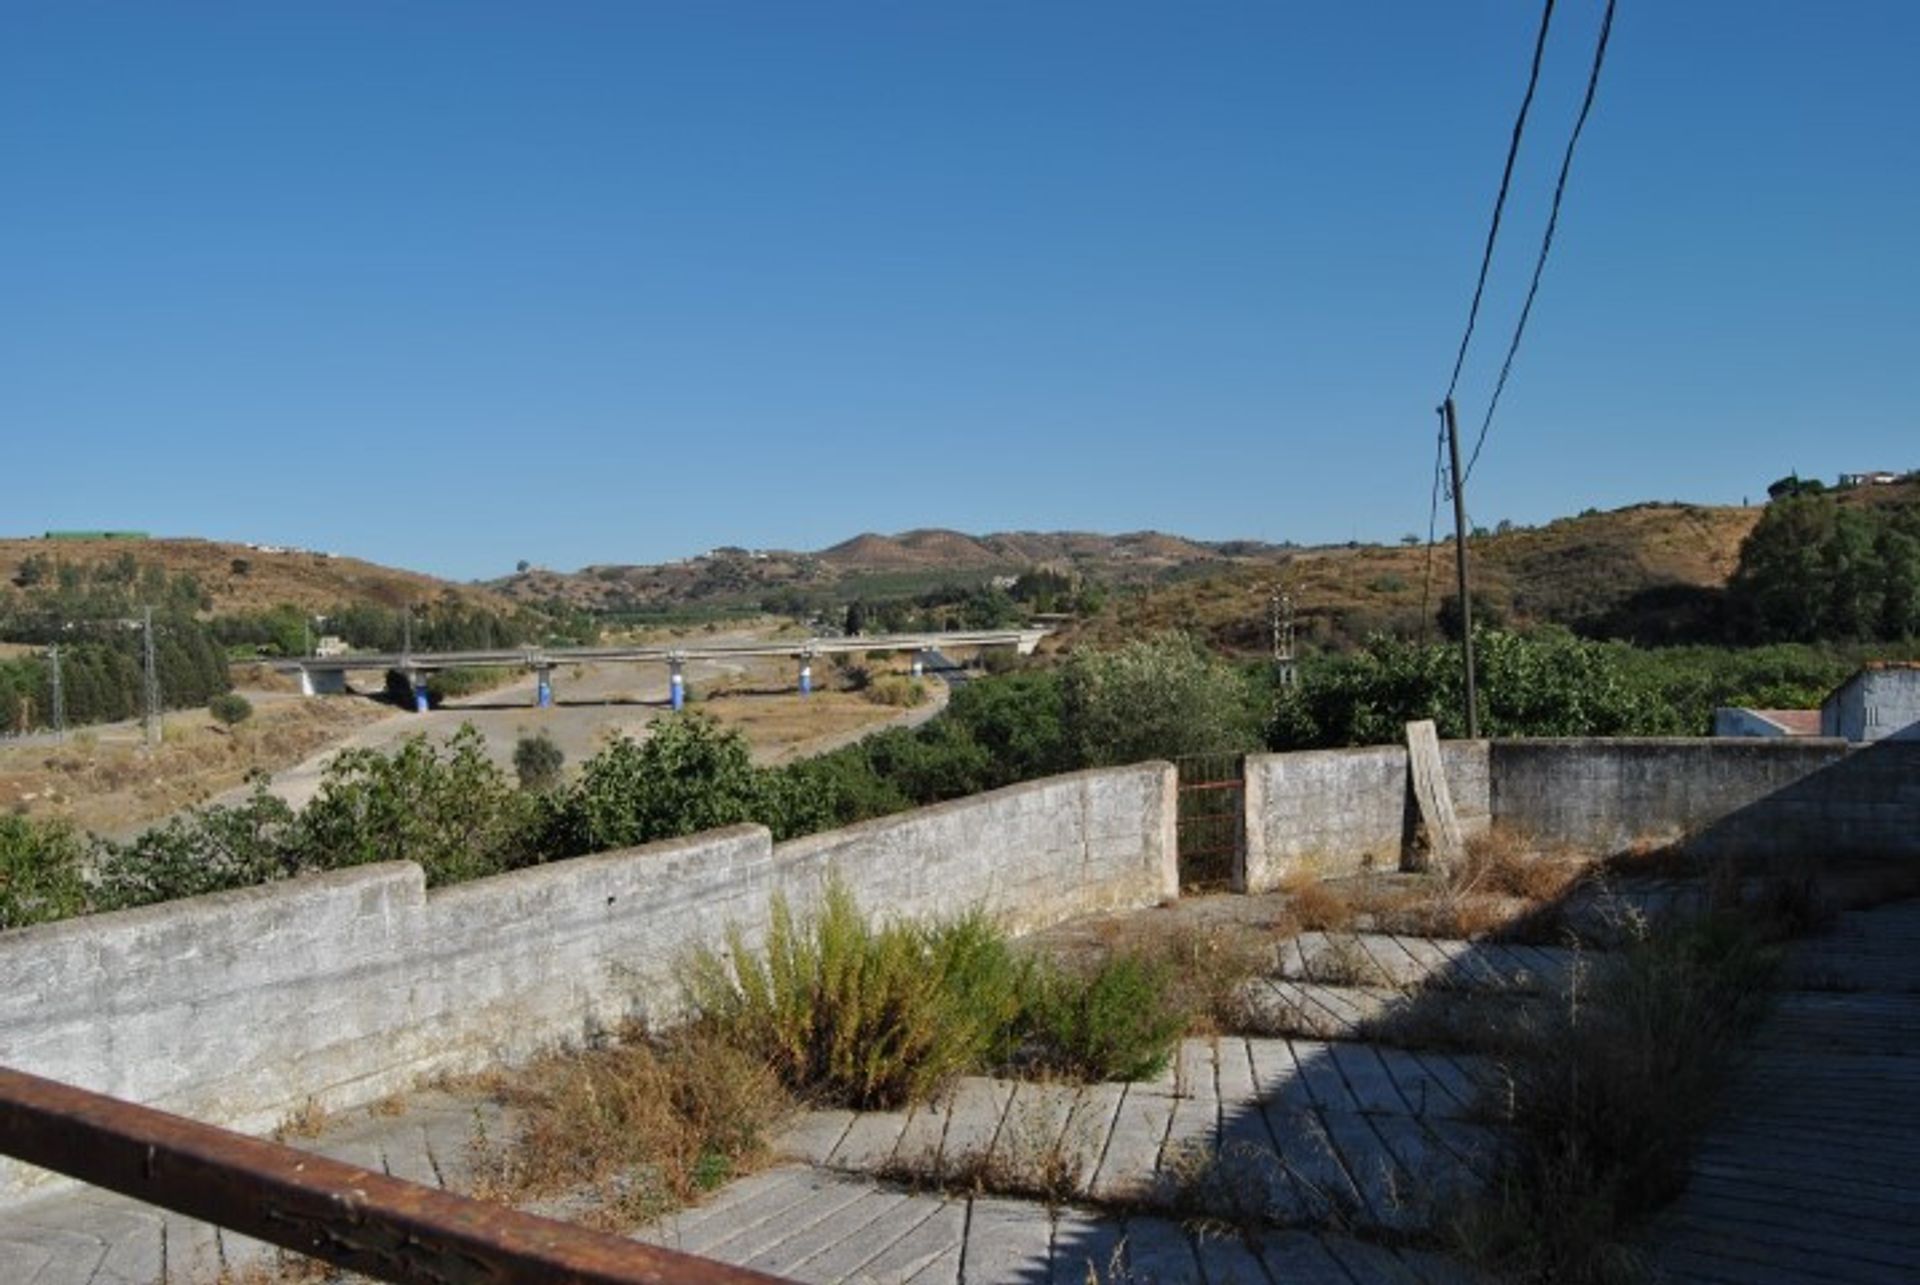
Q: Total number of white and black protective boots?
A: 0